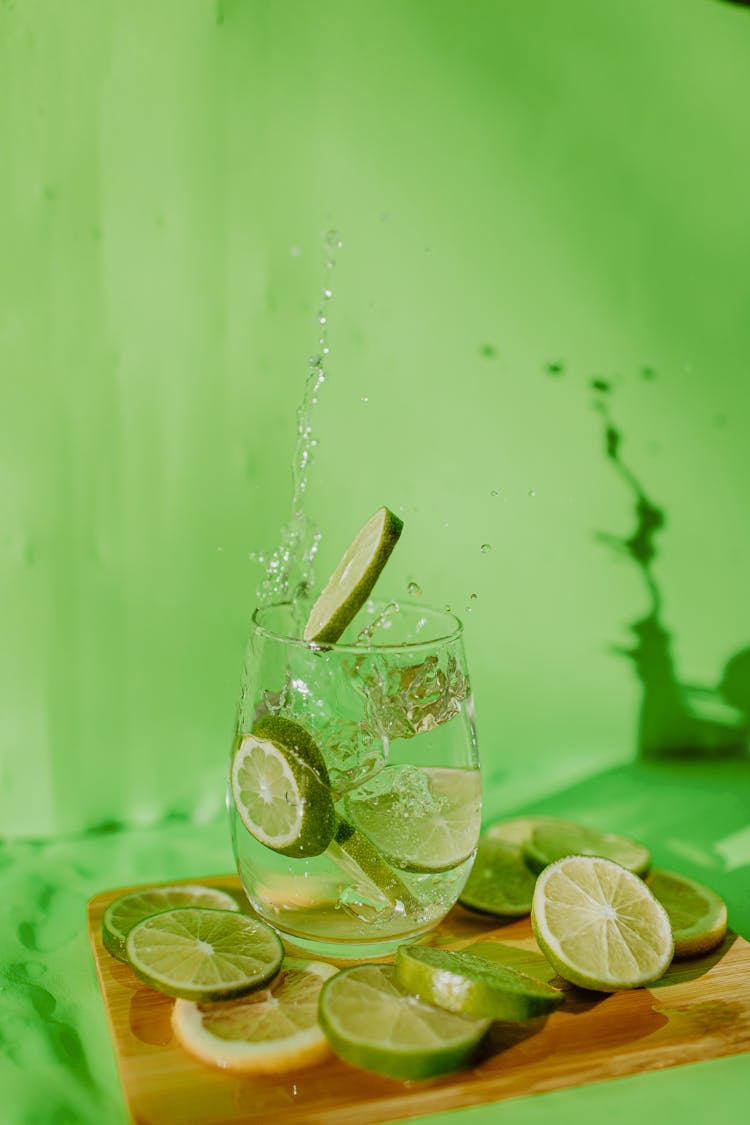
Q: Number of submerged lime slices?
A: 3